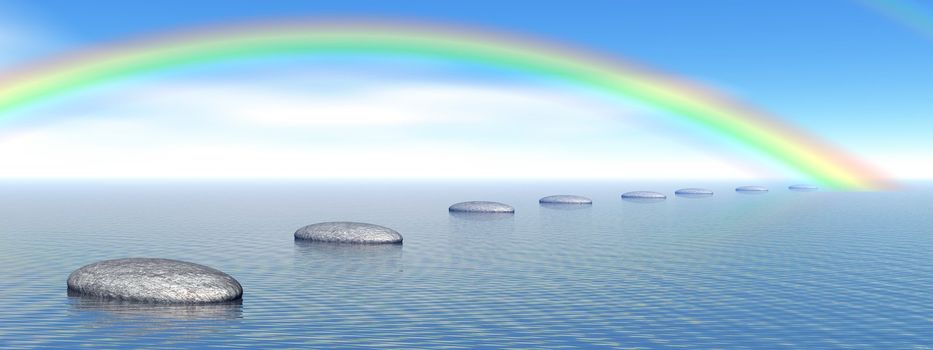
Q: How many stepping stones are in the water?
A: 8